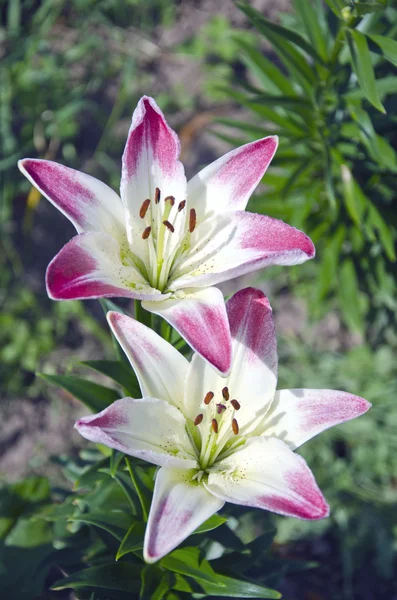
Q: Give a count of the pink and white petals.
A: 12